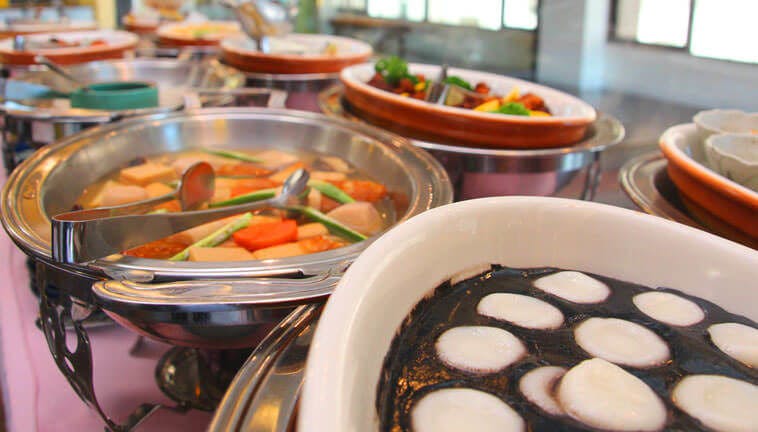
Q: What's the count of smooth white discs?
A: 10